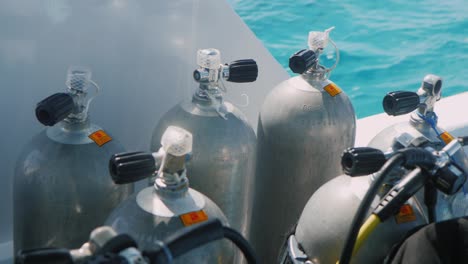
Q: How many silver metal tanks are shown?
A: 6